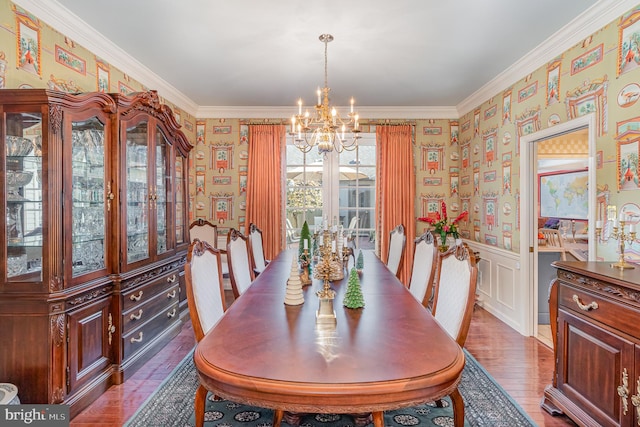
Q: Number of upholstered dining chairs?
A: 7